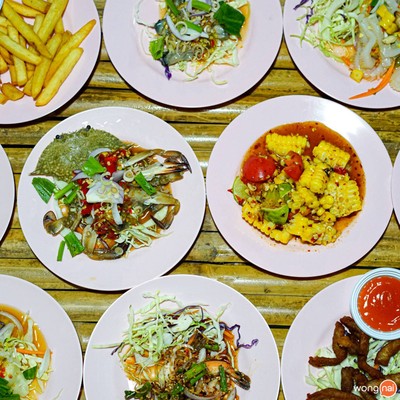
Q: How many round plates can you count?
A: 10